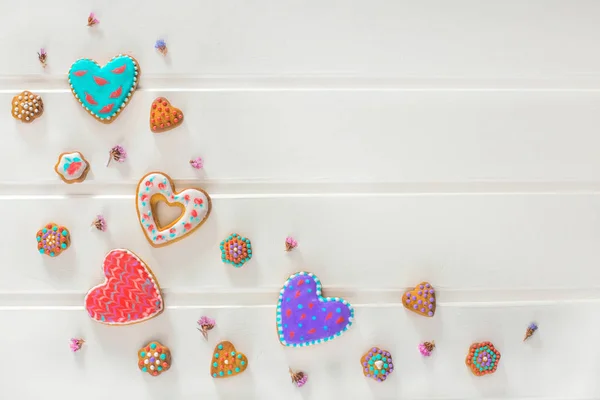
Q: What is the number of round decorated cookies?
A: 7